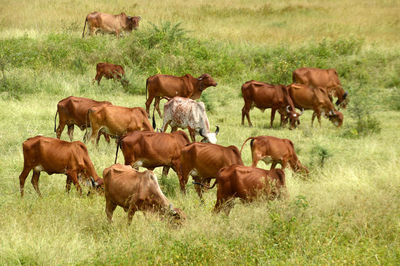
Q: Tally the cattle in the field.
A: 15